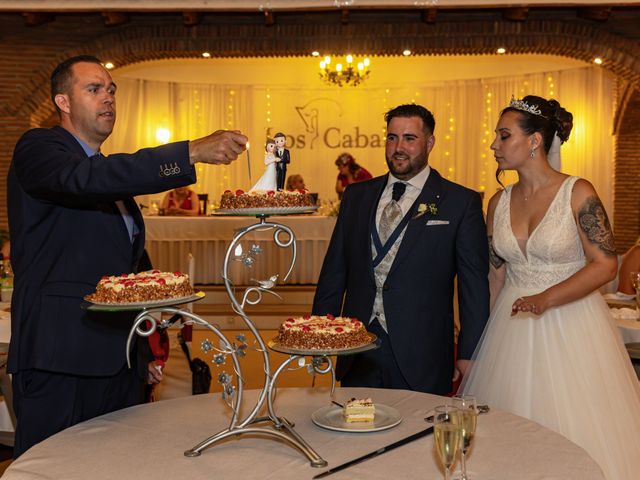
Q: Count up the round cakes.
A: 3